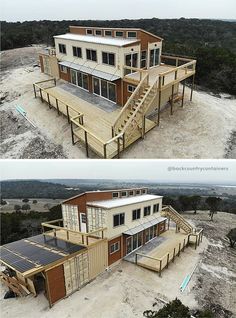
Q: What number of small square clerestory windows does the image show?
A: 5